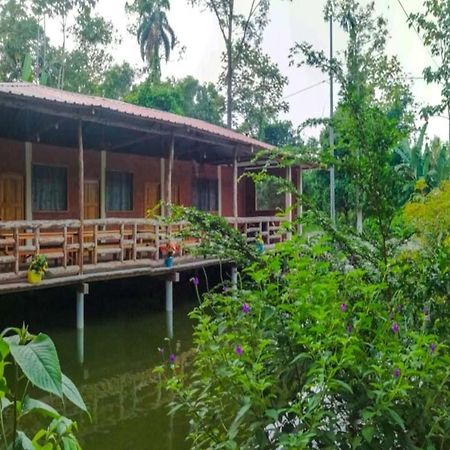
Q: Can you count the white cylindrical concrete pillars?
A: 3